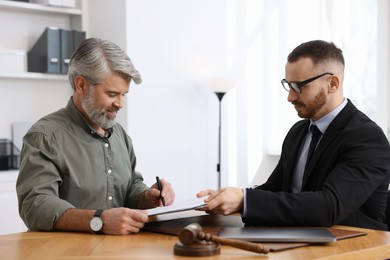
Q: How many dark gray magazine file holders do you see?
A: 3